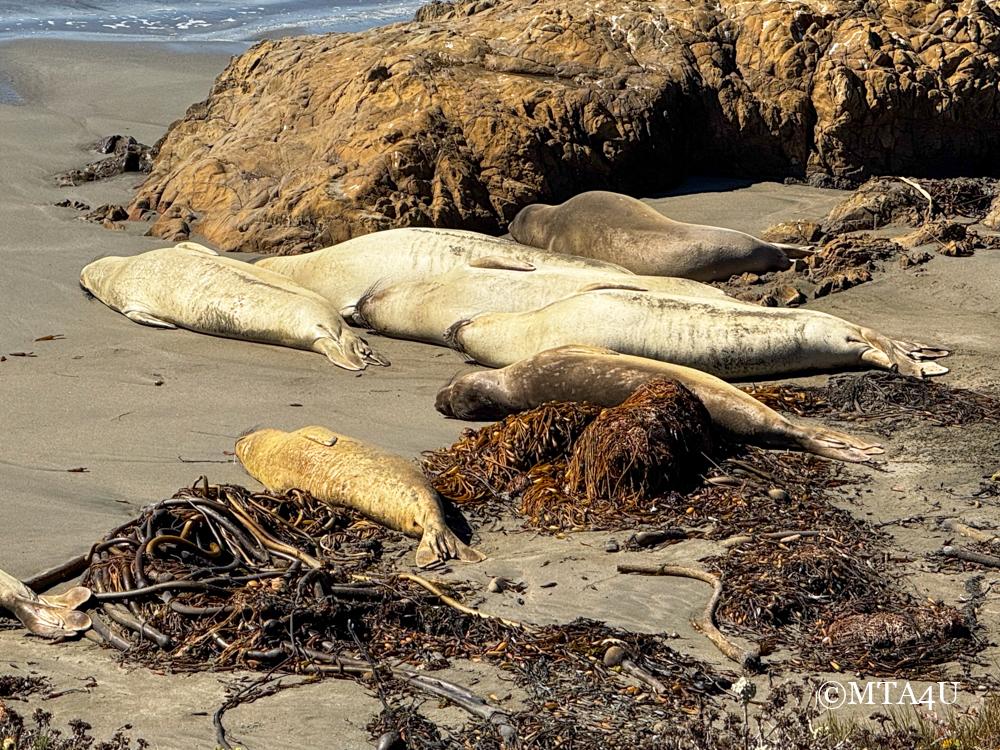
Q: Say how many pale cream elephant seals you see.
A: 4